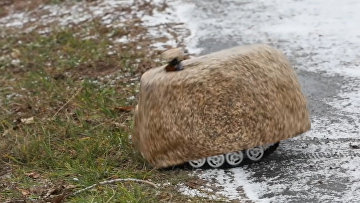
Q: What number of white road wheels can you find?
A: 4